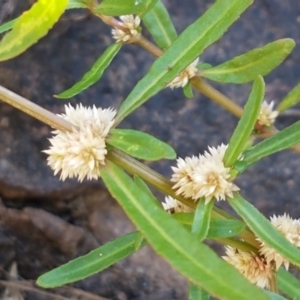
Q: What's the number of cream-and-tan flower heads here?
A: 8